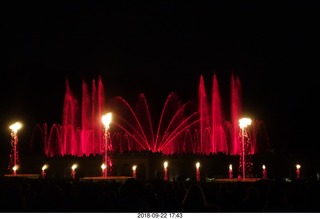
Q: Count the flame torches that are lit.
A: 13